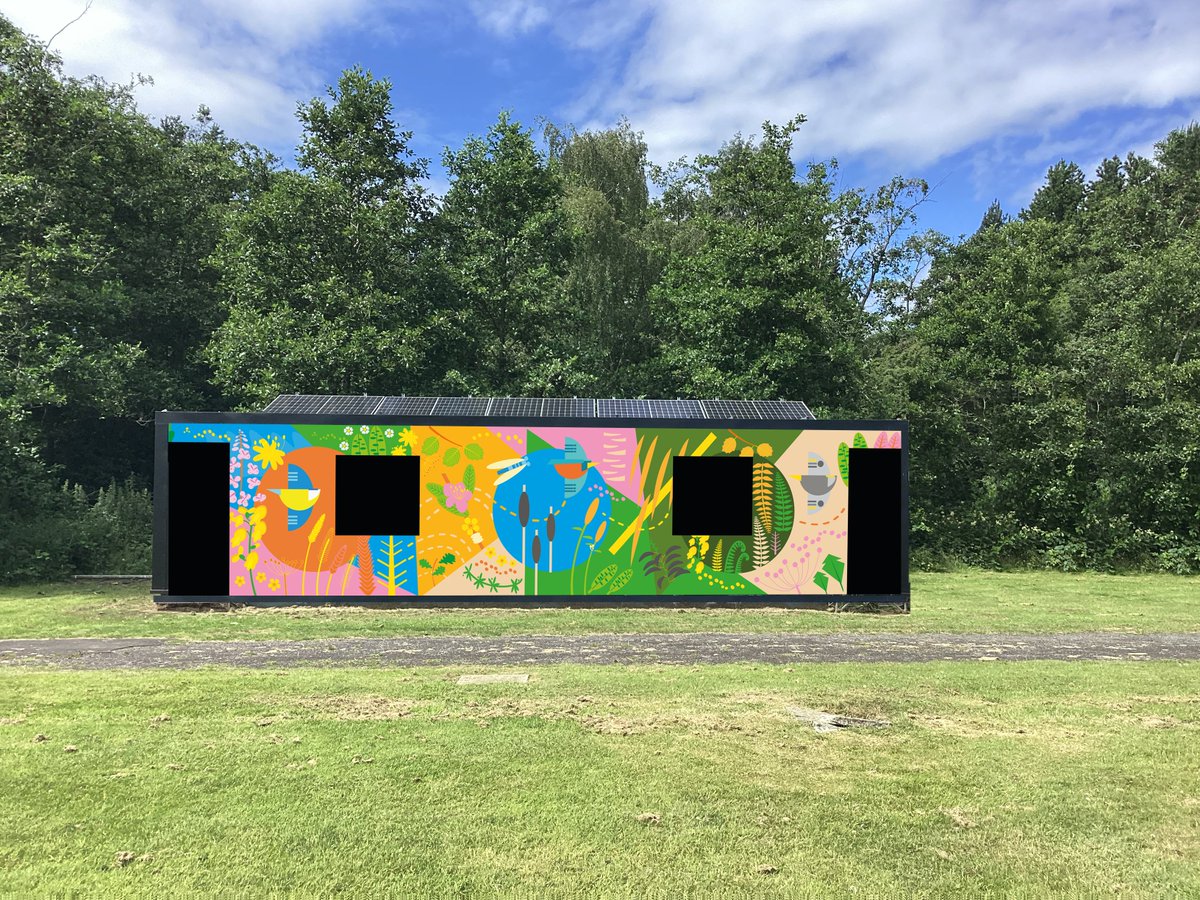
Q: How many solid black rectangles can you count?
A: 4